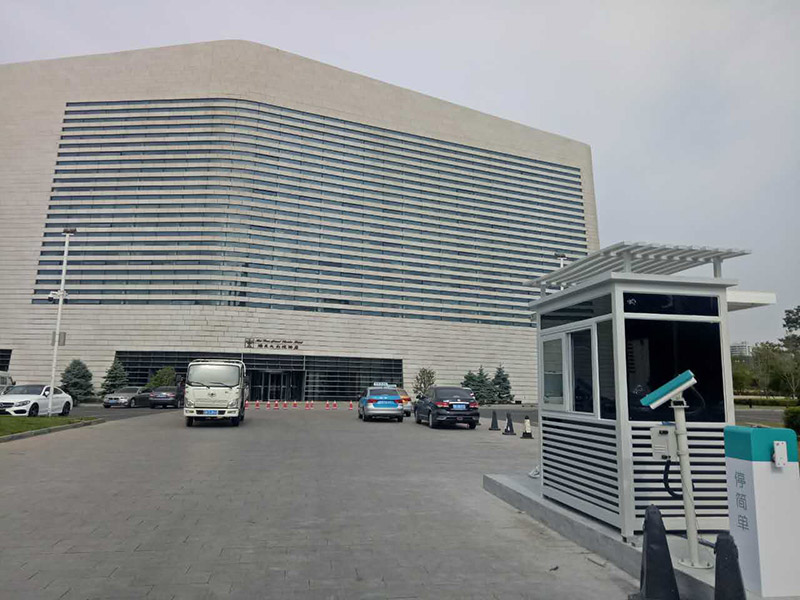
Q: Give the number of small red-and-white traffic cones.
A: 11